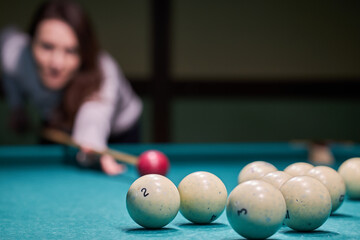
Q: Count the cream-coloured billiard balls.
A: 9